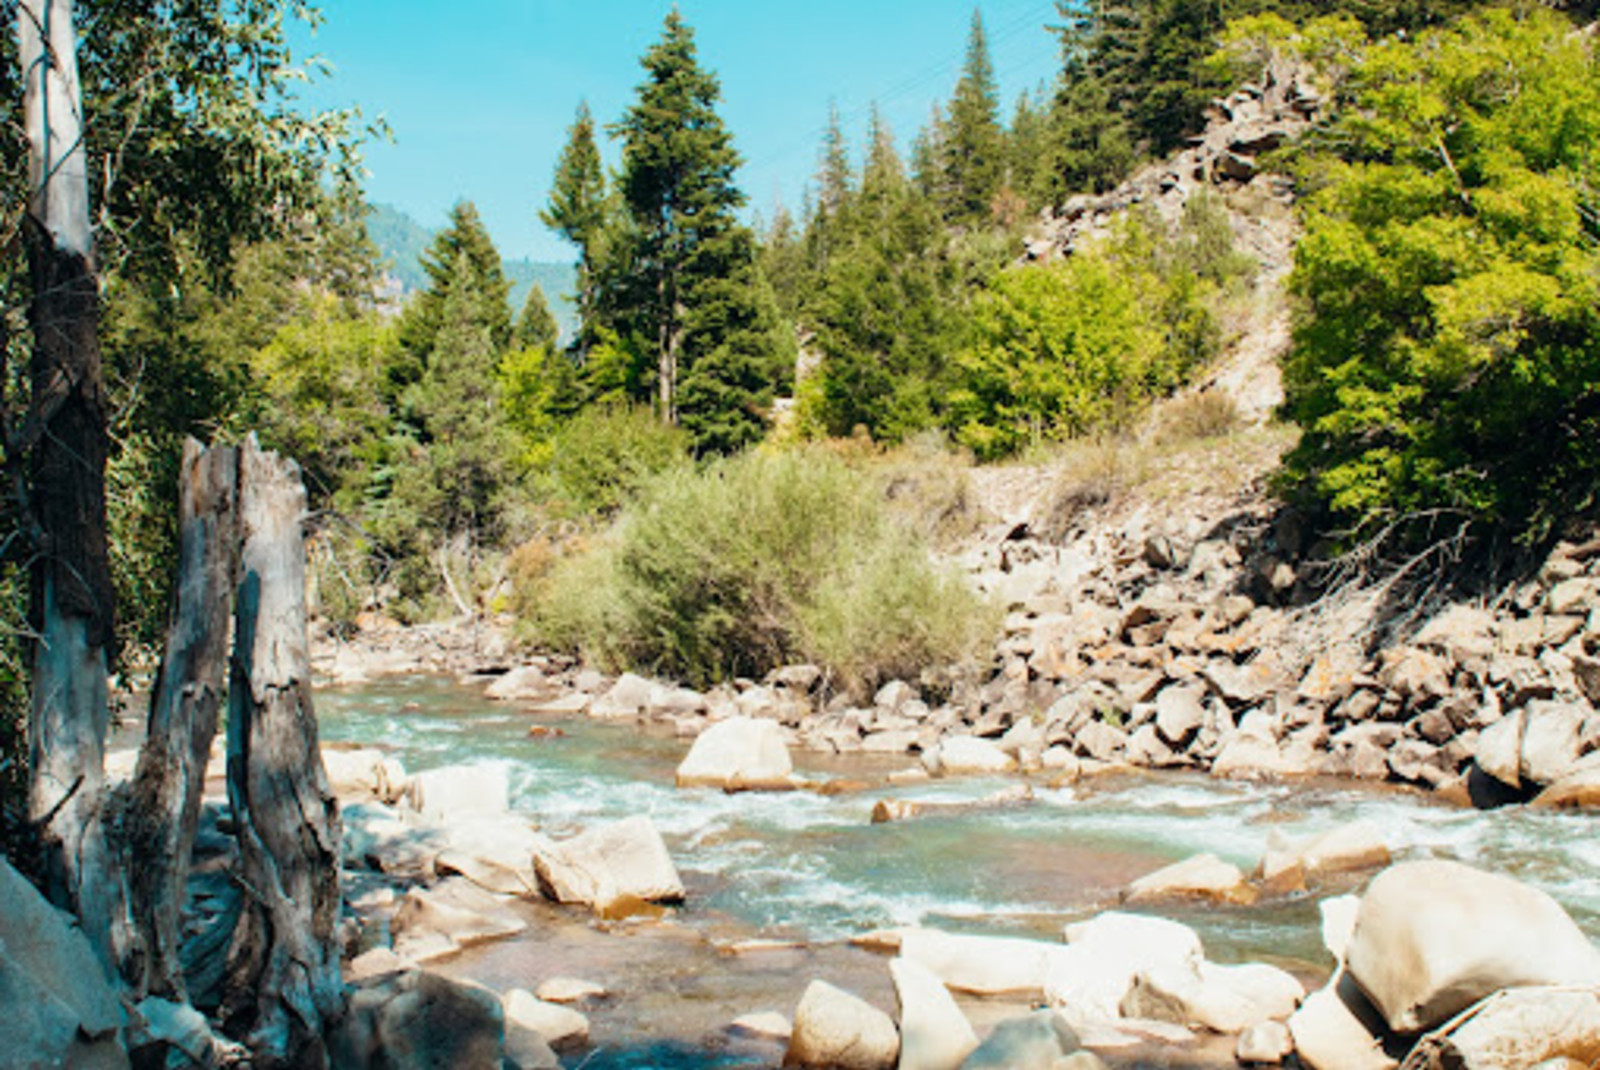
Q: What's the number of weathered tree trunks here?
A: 3